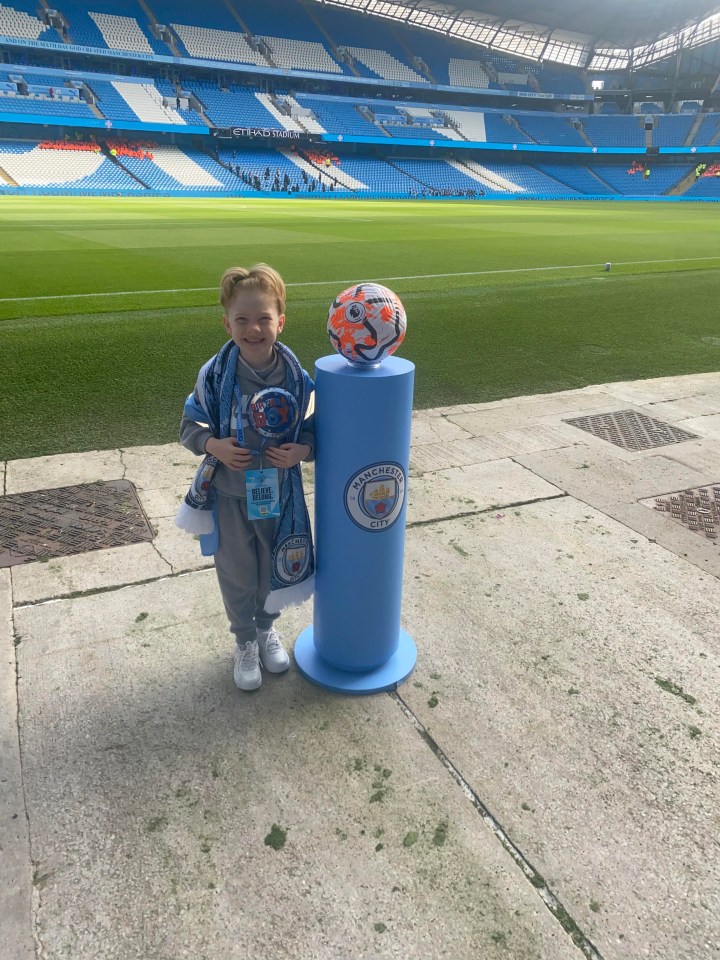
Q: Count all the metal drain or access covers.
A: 3